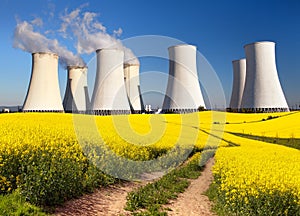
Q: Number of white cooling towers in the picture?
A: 7